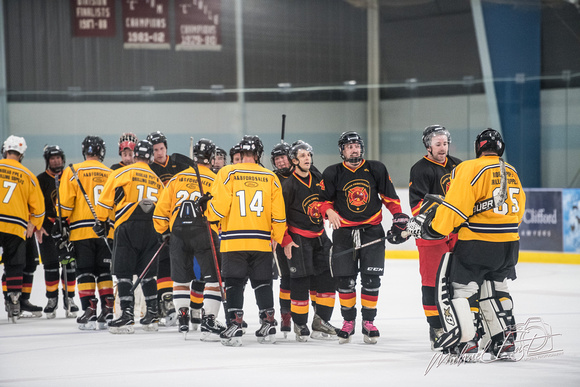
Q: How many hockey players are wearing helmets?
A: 15